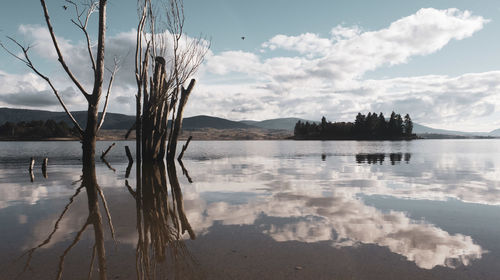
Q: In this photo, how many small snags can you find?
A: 5